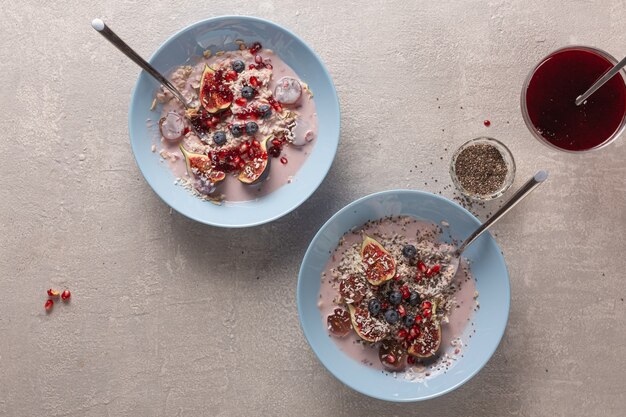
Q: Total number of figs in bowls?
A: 6